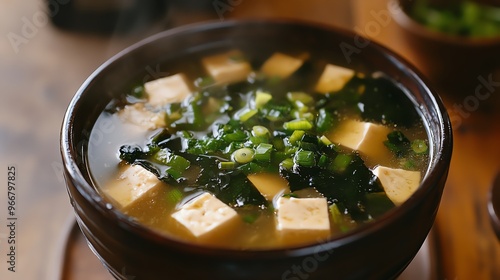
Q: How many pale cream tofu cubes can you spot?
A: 11